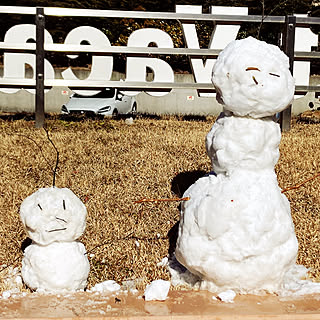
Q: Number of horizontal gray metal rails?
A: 3